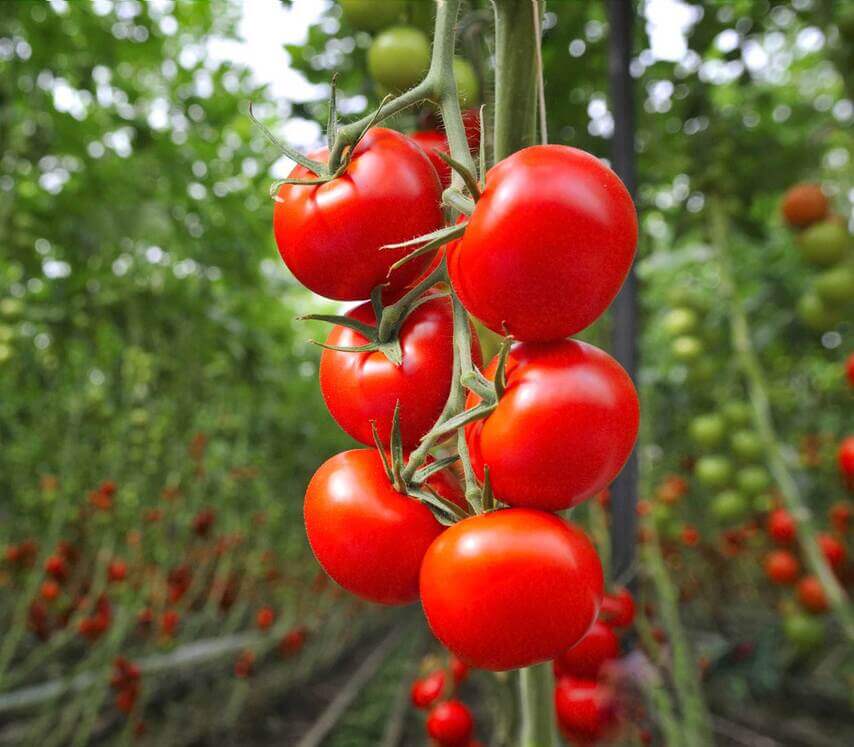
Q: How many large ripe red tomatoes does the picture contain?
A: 6